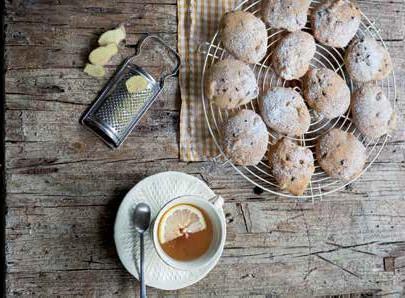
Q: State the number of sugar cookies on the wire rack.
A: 12